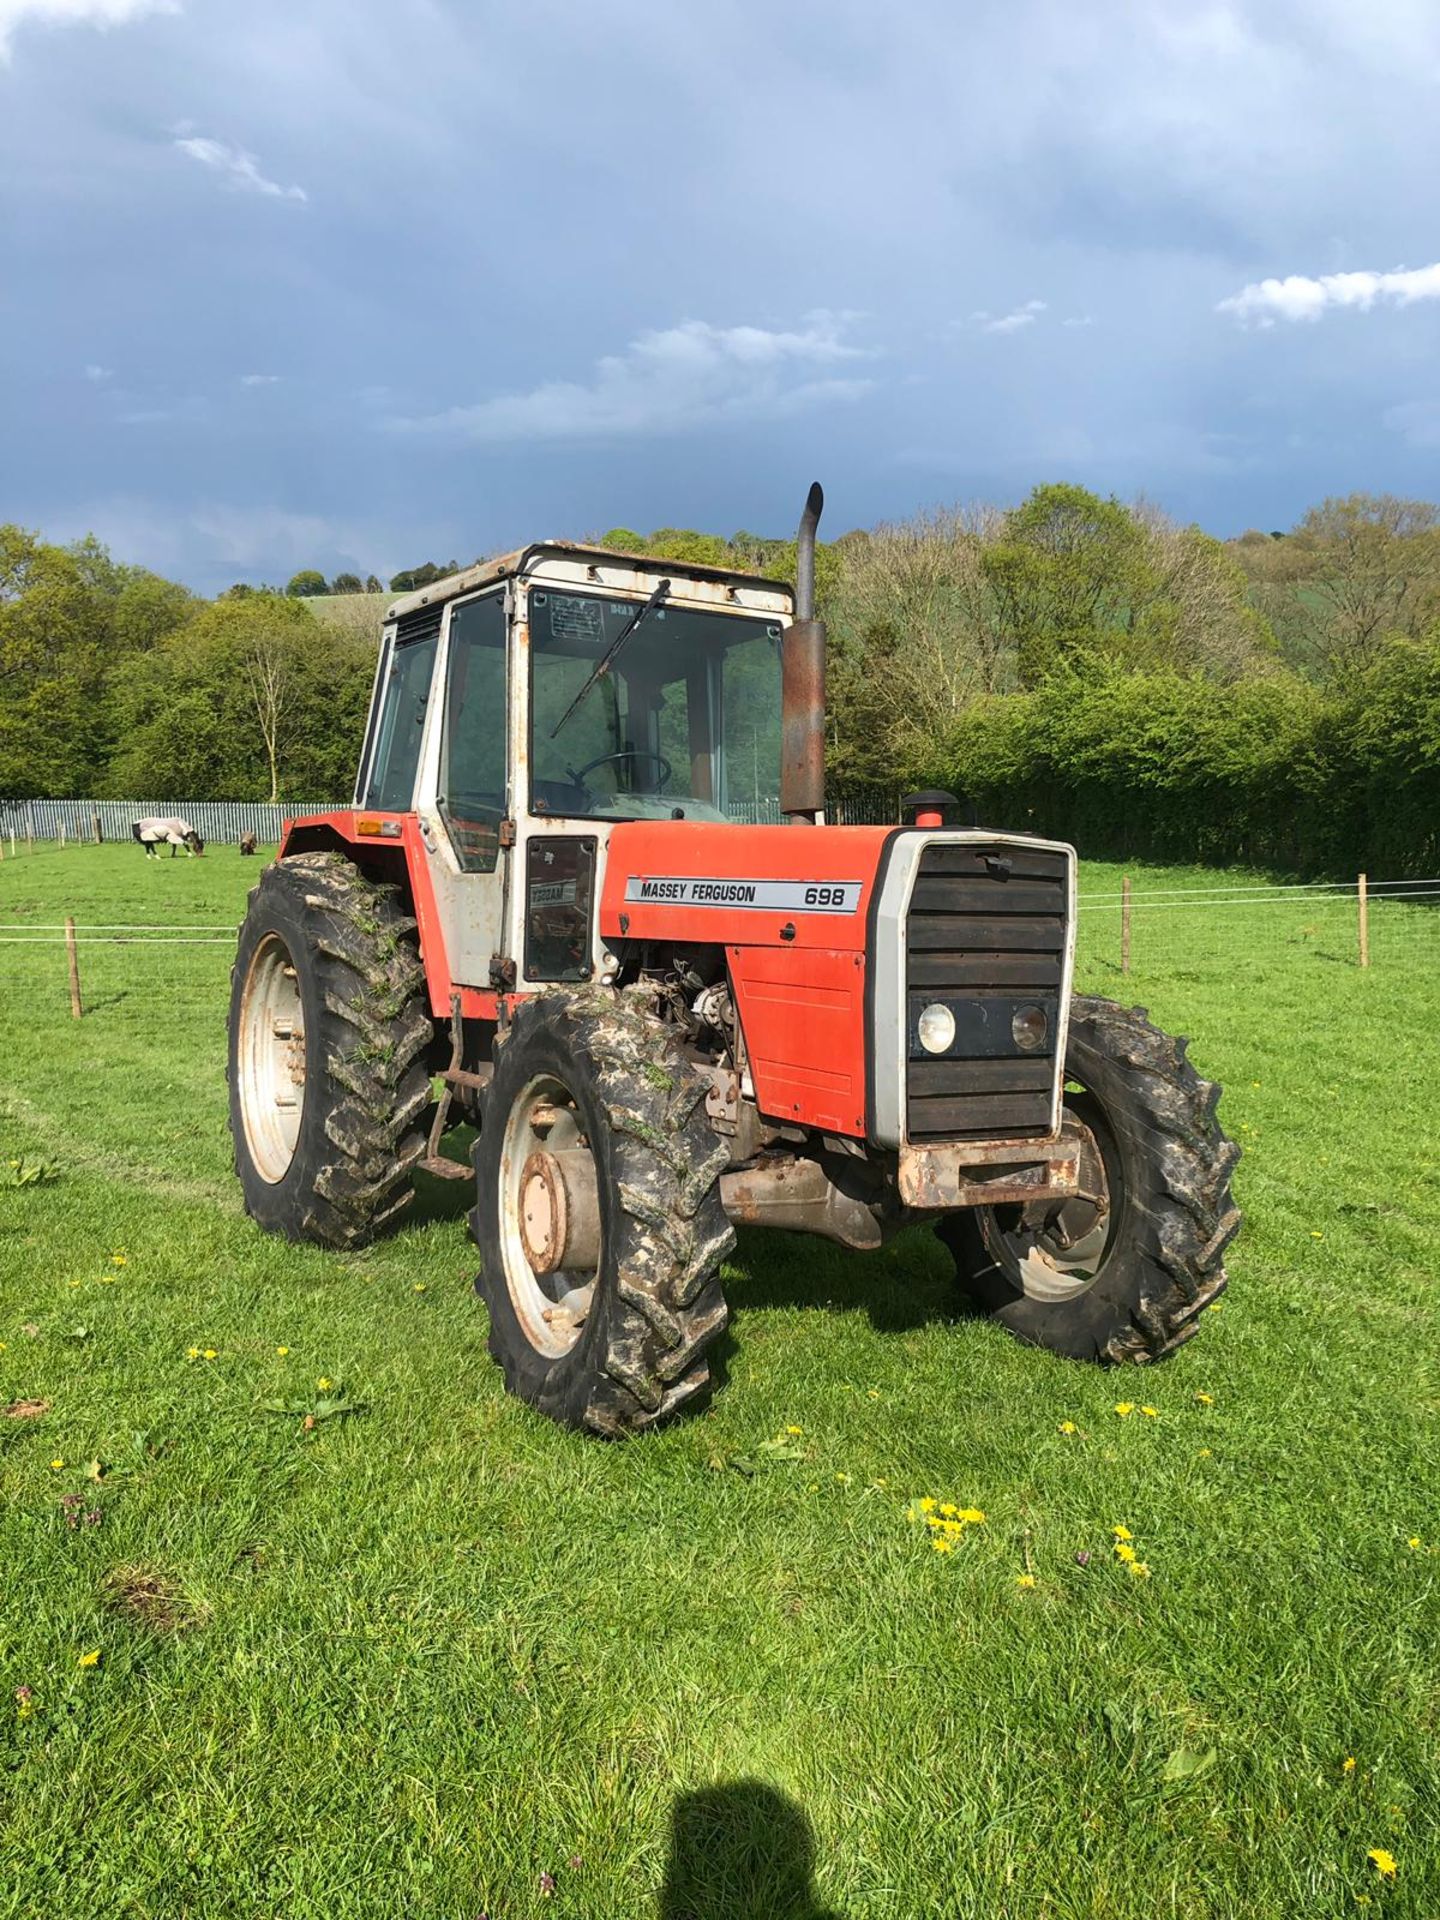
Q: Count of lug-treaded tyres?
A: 3